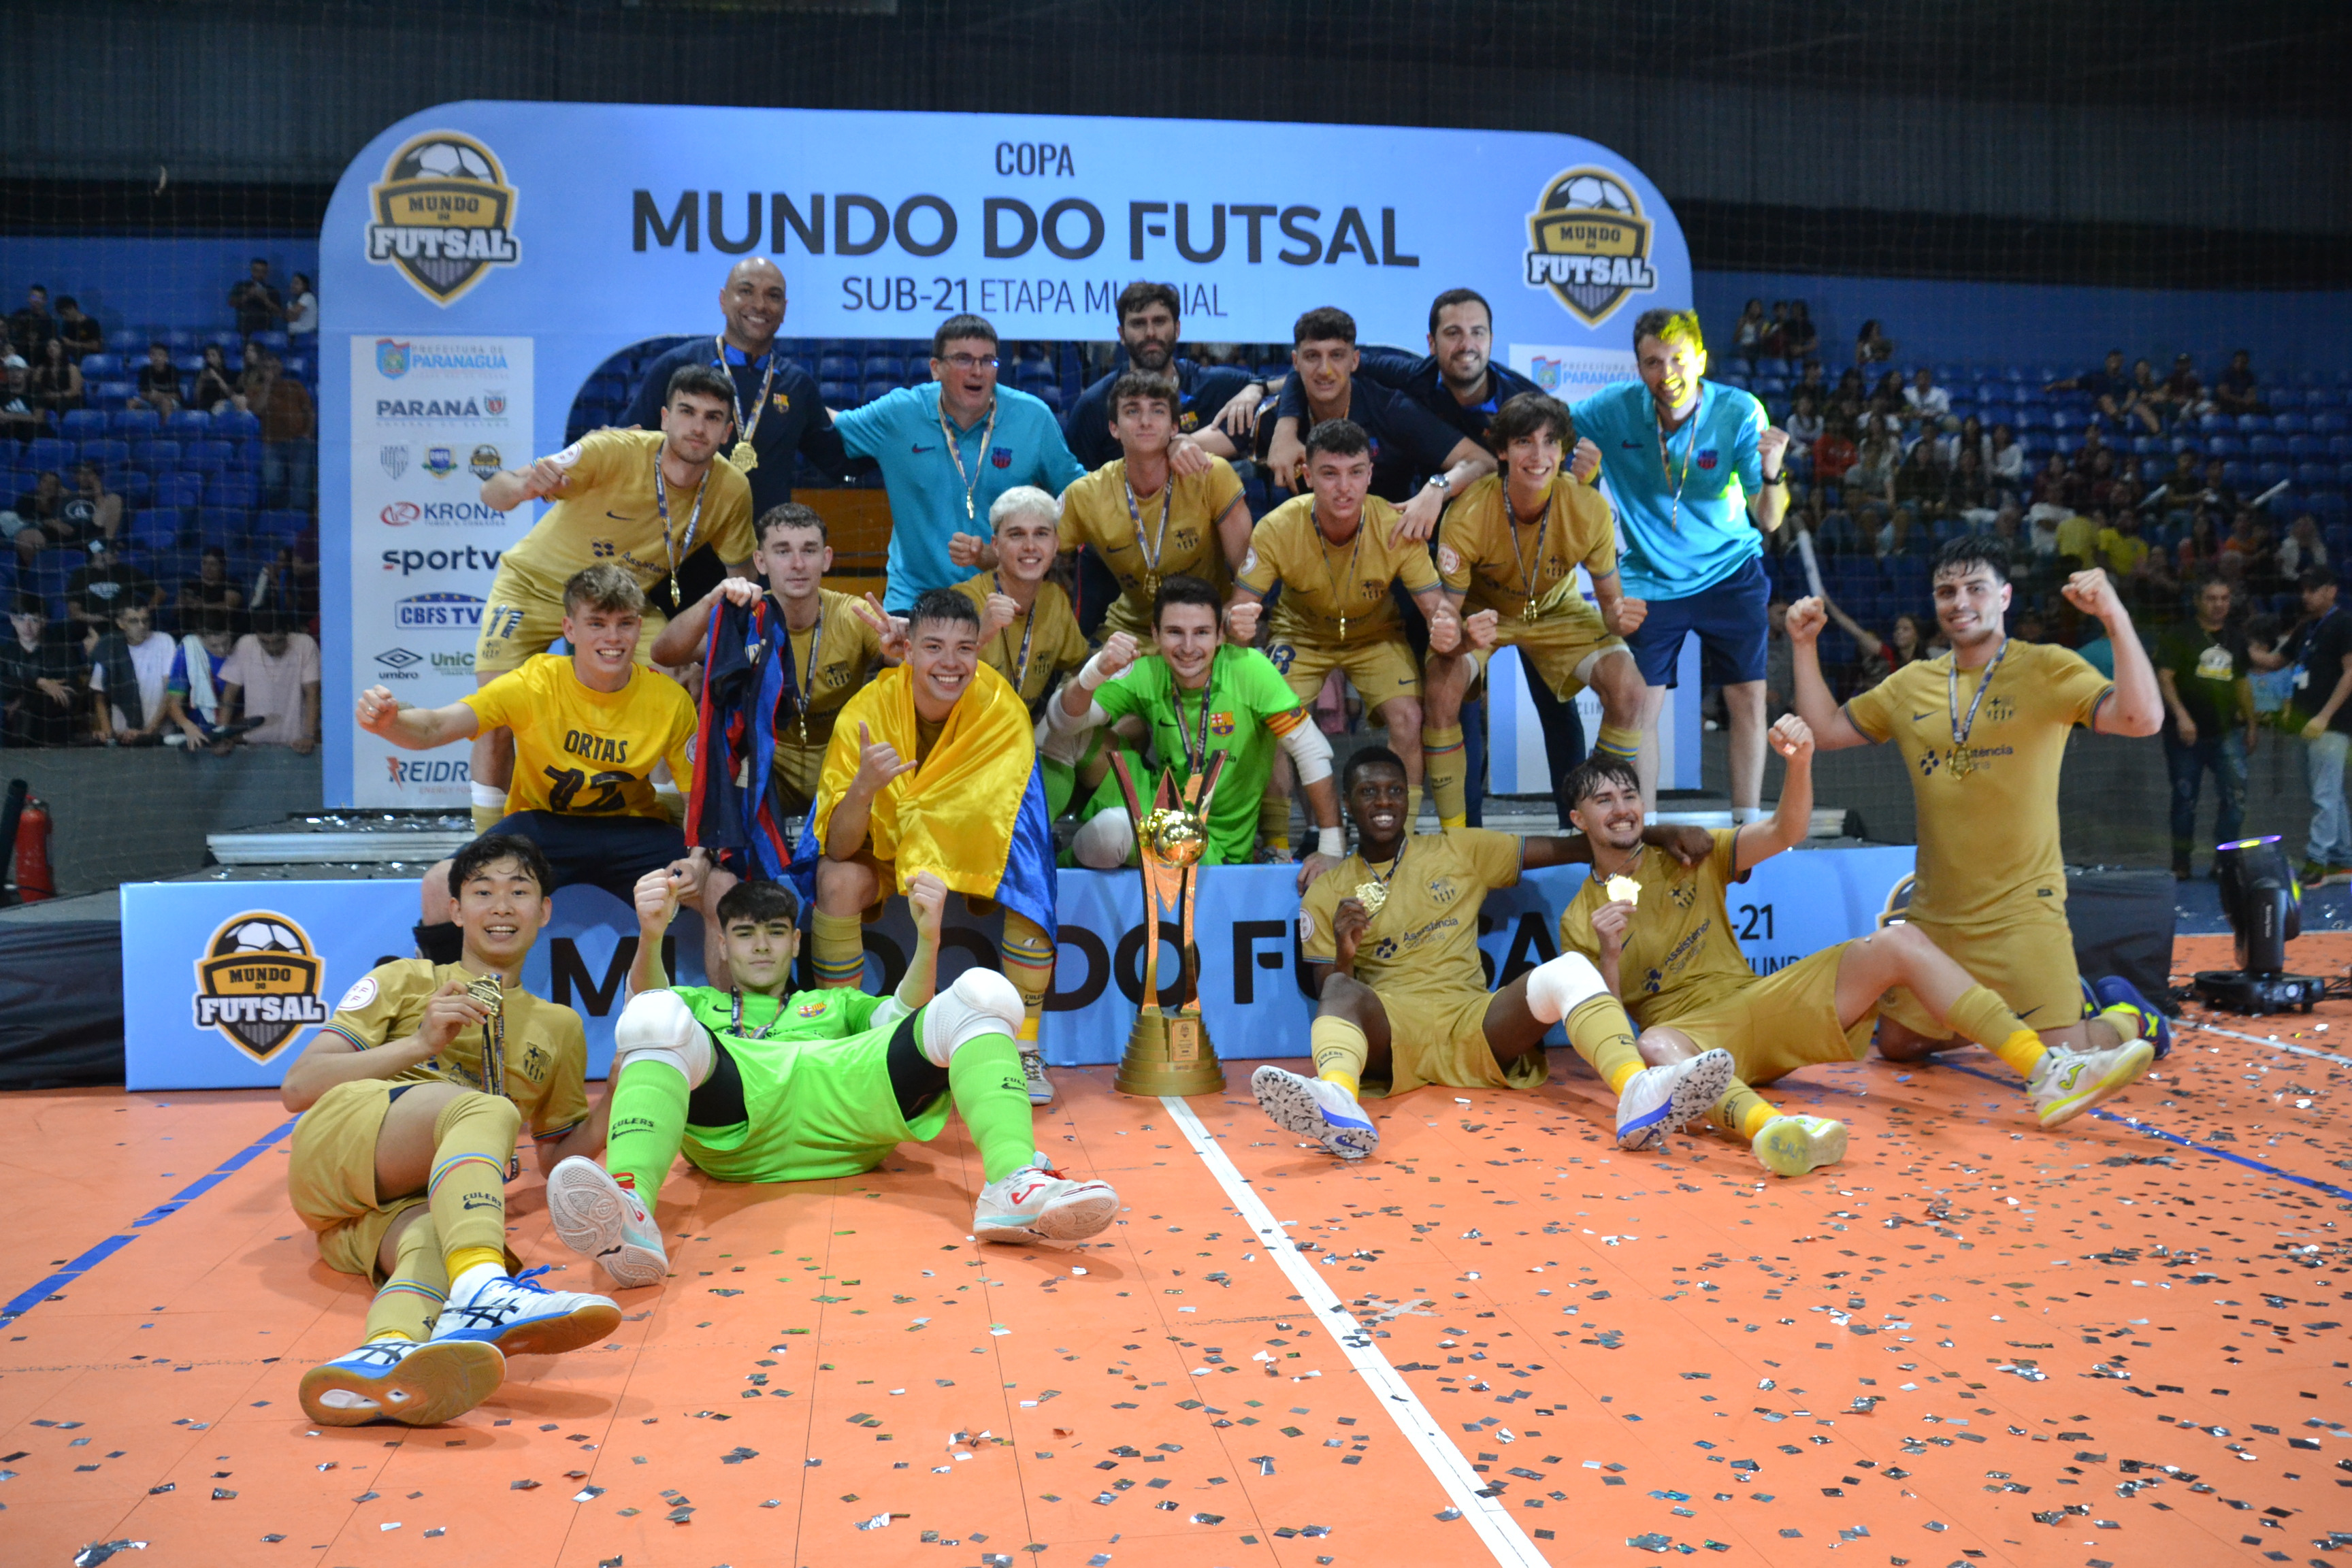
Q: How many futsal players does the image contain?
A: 14